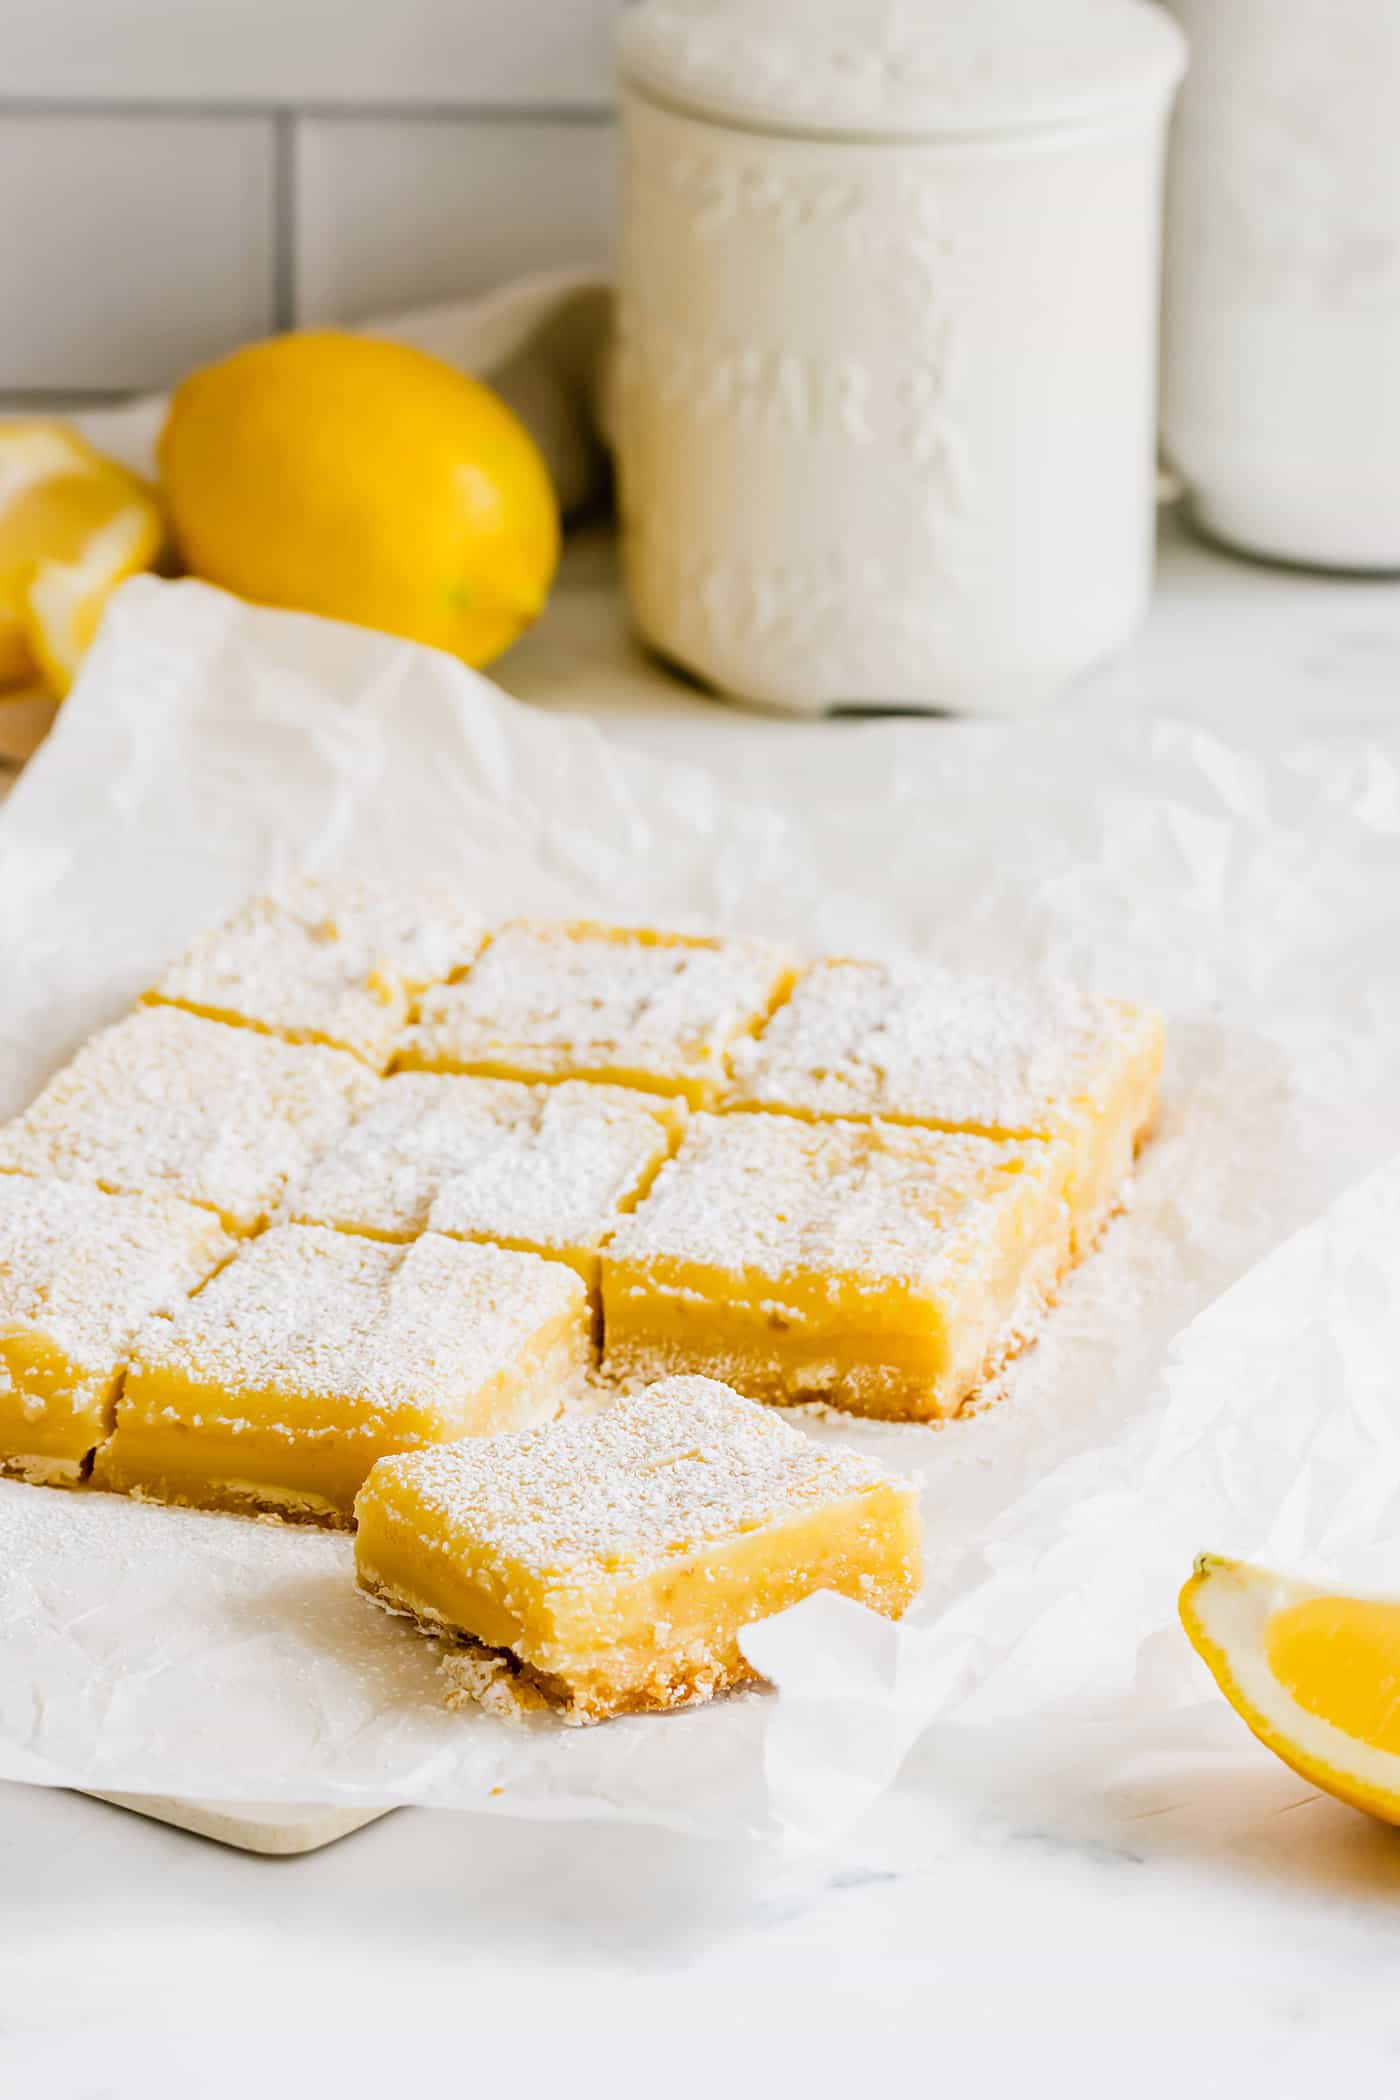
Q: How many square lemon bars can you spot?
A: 9